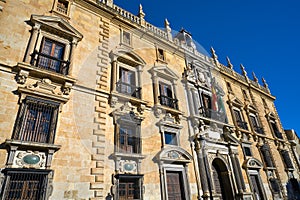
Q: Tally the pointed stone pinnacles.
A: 7